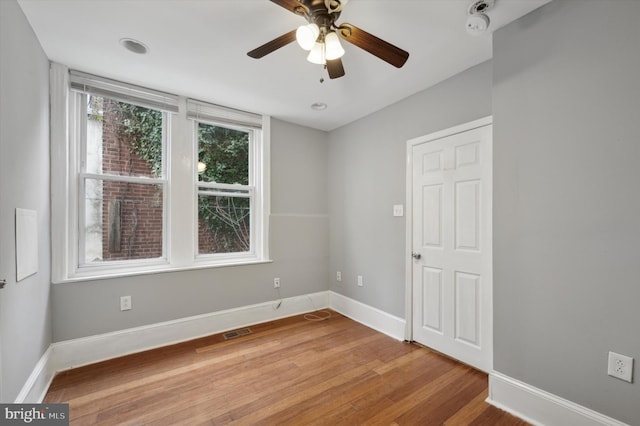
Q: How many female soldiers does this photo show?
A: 0